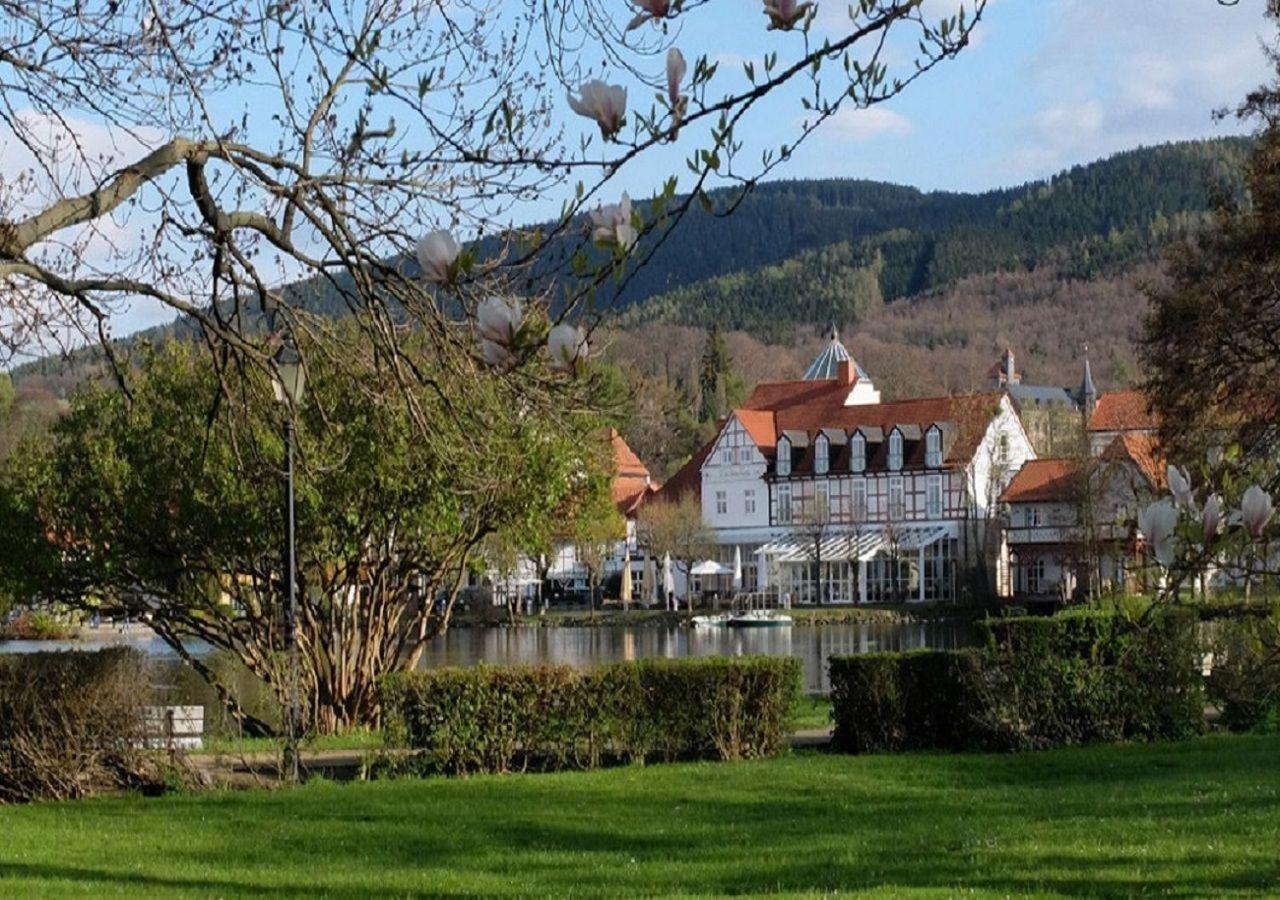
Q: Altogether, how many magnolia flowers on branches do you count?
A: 12